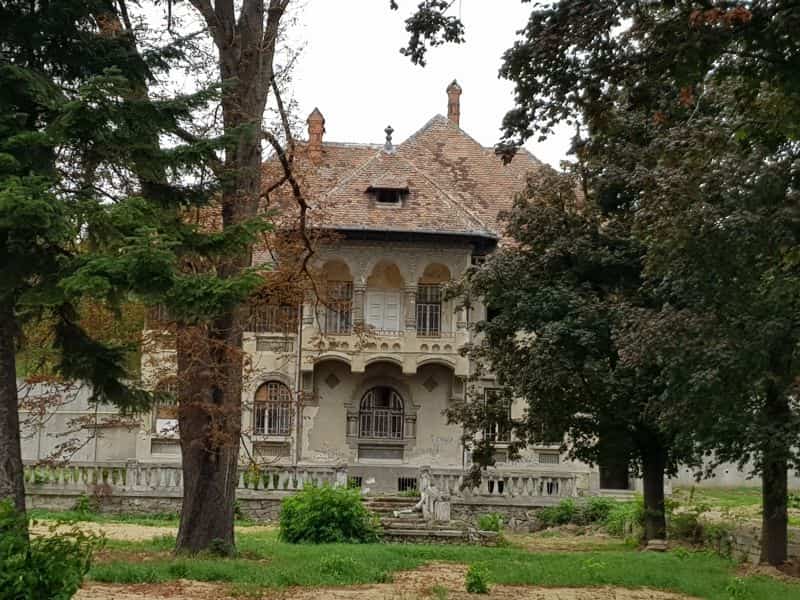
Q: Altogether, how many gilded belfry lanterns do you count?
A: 0